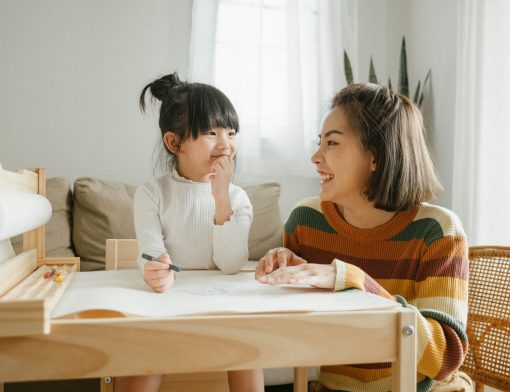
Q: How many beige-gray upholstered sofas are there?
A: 1